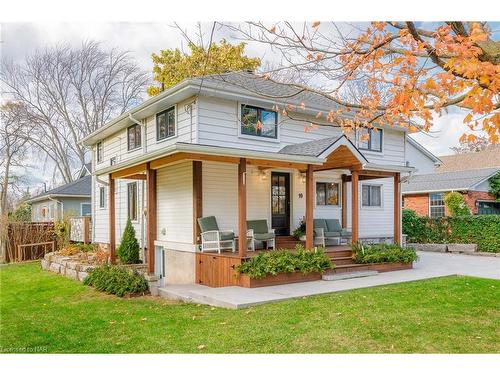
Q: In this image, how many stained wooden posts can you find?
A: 8